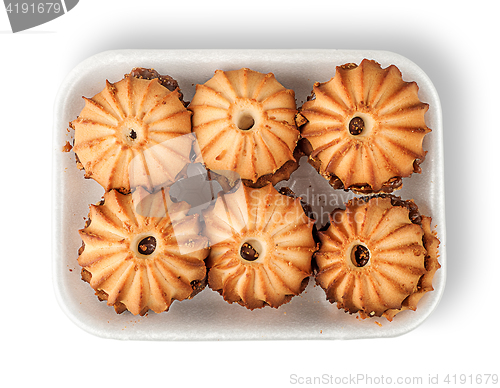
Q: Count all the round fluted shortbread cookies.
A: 6